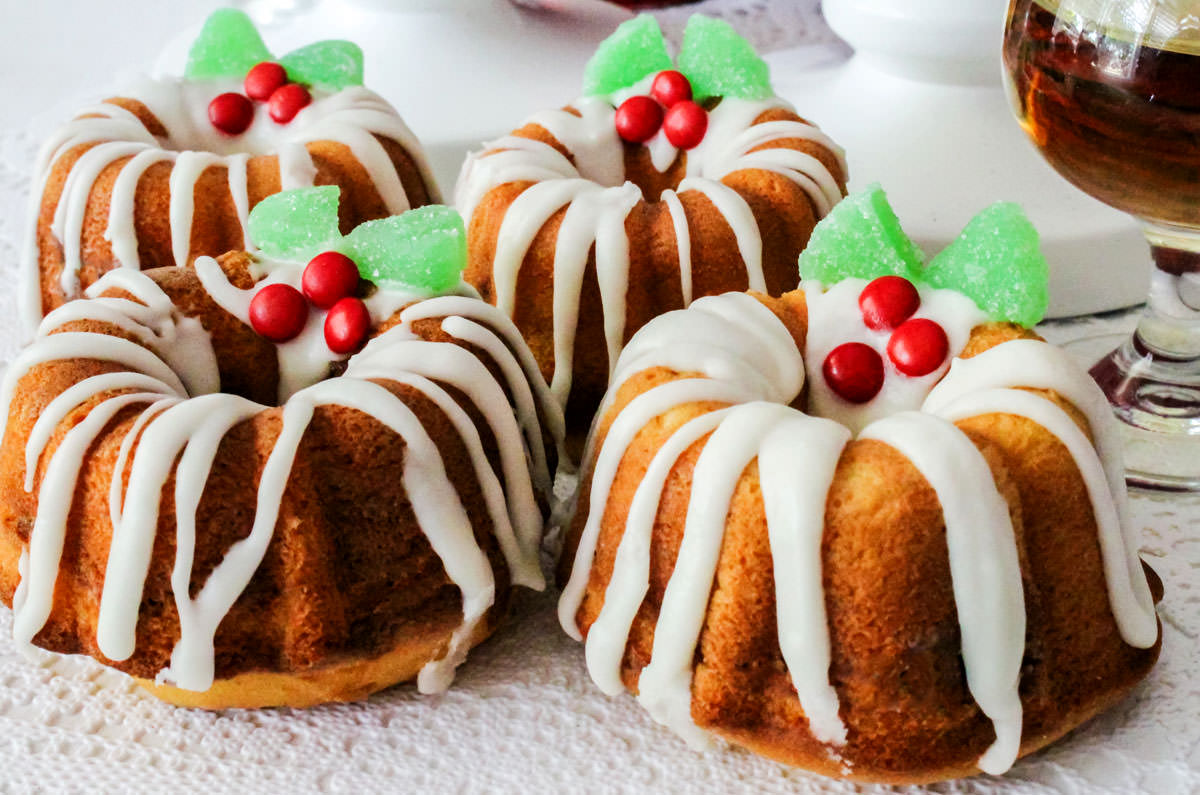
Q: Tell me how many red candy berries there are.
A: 12